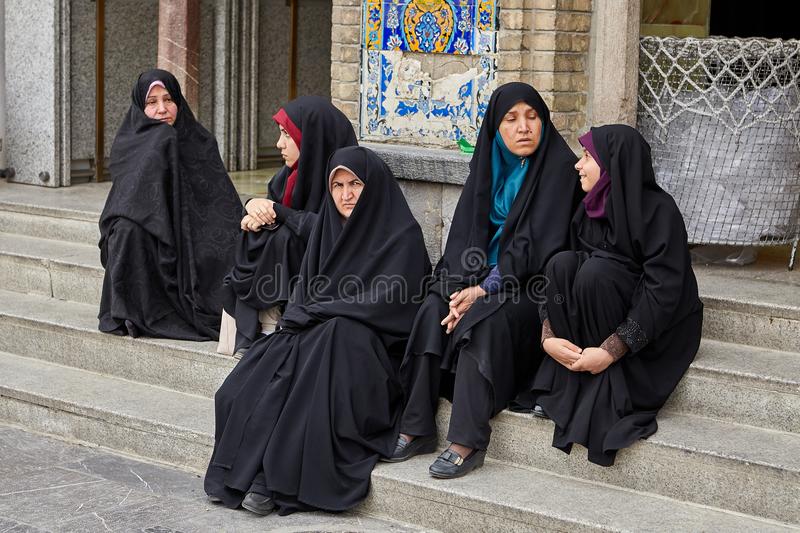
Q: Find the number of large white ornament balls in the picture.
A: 0